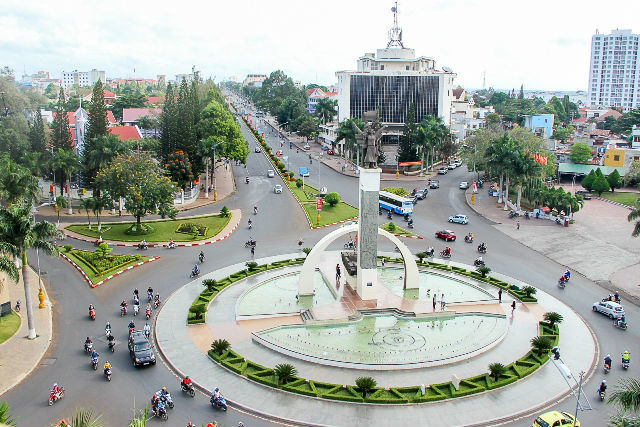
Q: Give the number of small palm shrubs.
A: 13